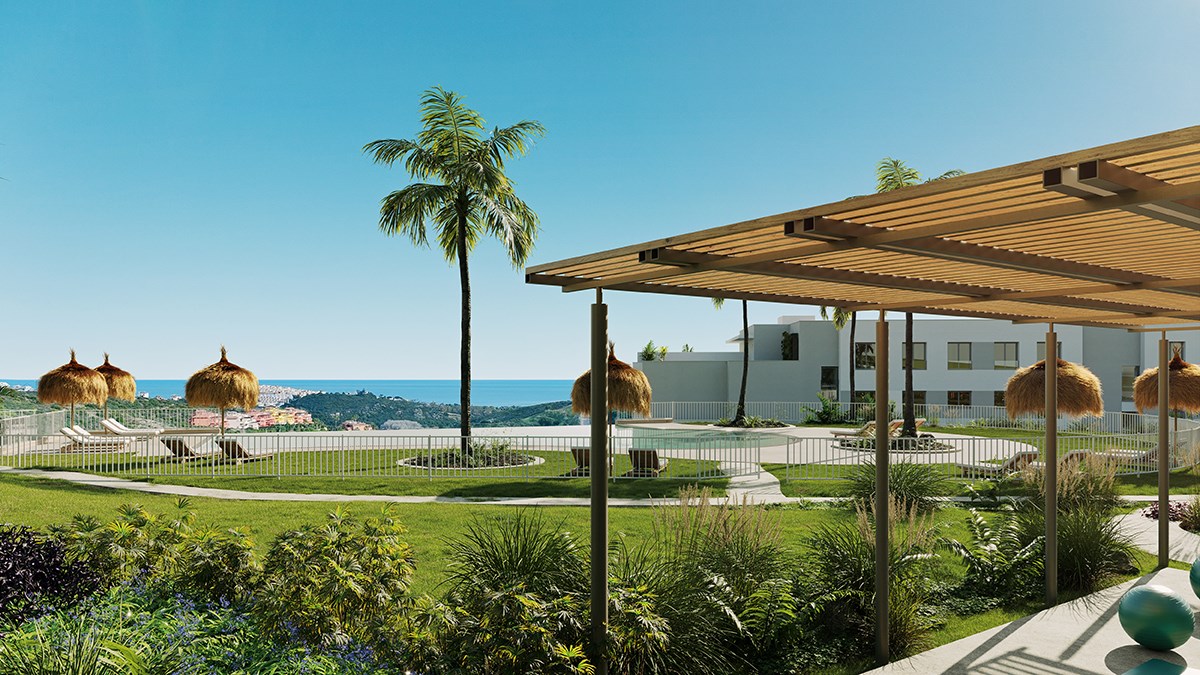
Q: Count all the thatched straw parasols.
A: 6